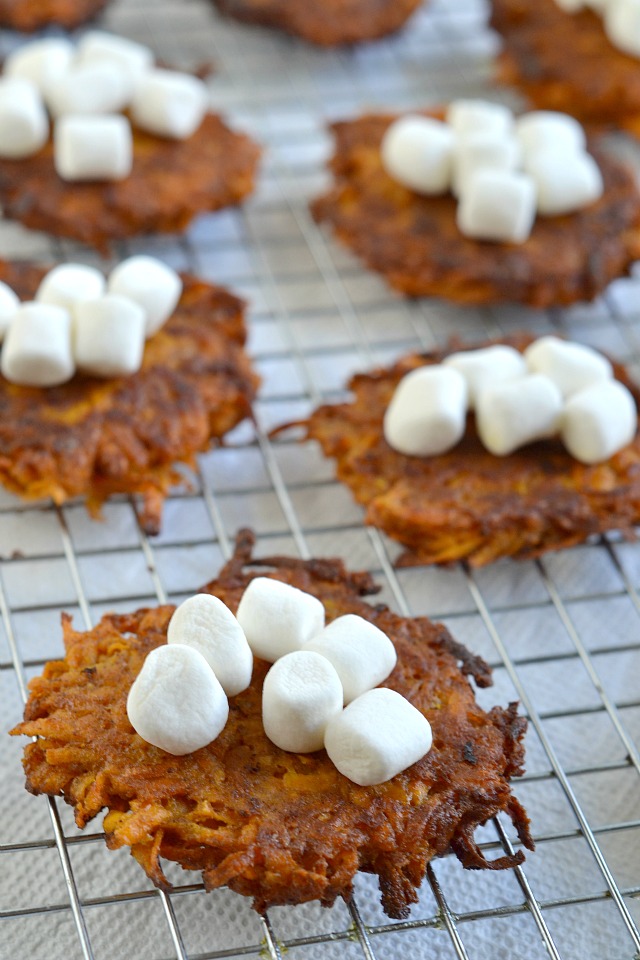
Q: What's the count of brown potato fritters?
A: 8